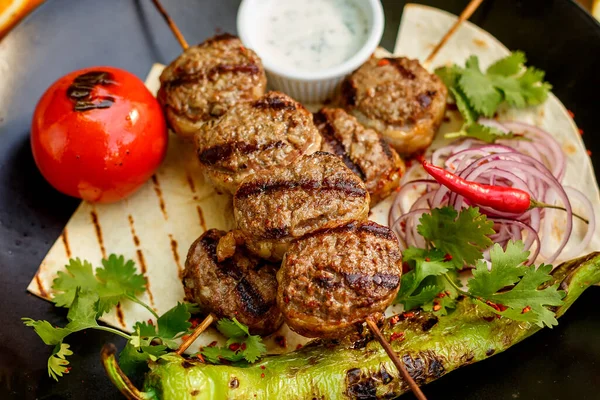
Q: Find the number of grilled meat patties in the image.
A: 7